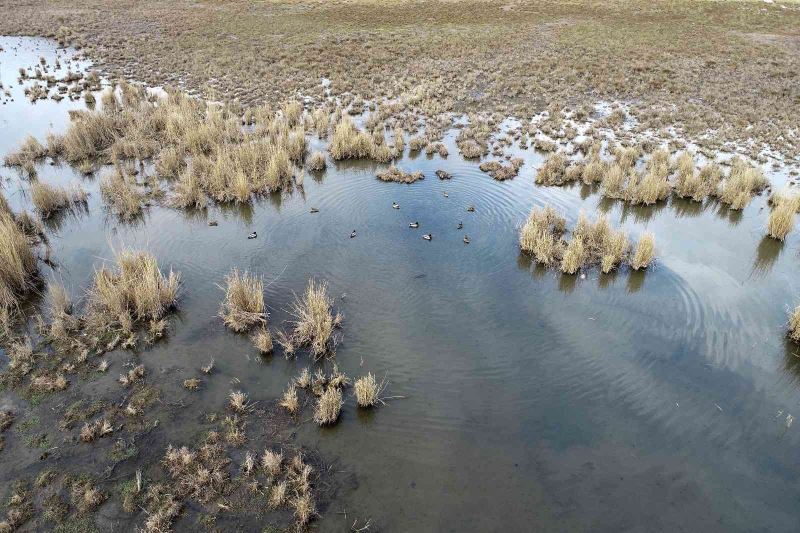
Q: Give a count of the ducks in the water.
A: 11